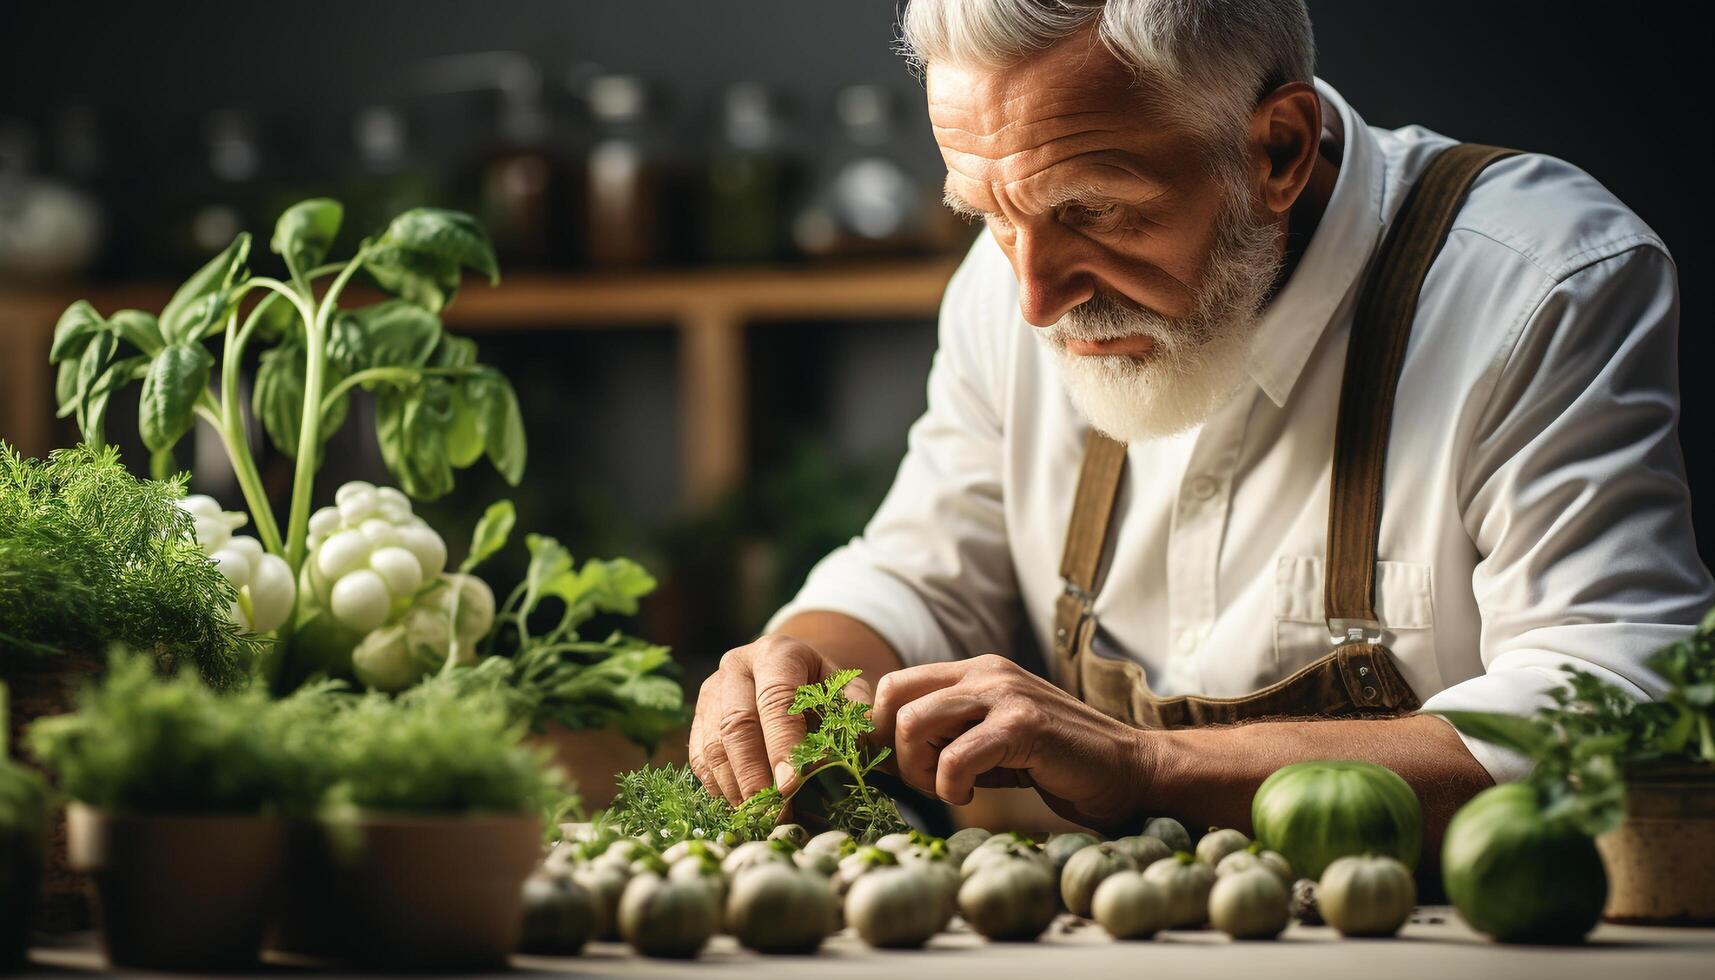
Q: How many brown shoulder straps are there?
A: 2